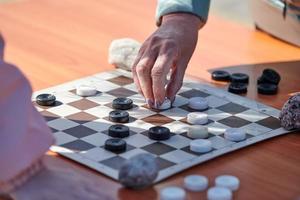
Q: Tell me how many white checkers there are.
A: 11